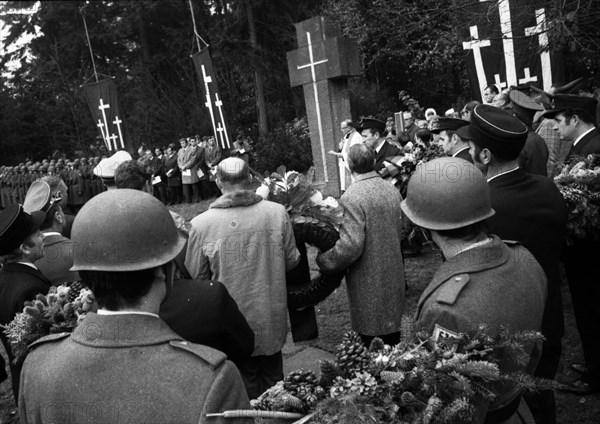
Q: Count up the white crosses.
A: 14